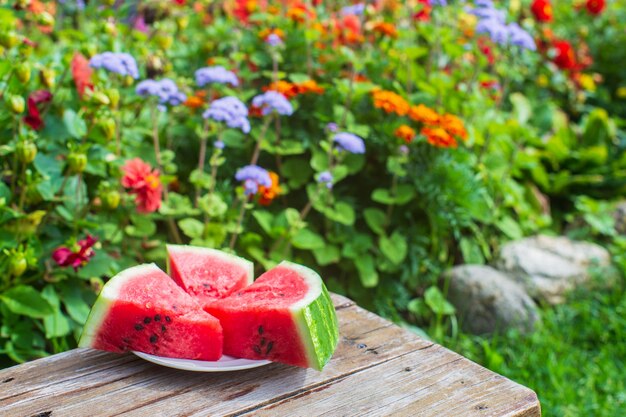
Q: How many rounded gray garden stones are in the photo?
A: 2